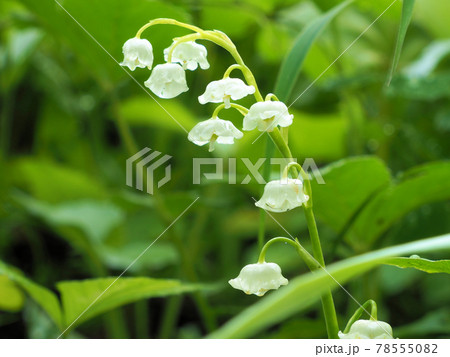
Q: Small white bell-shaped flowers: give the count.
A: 9